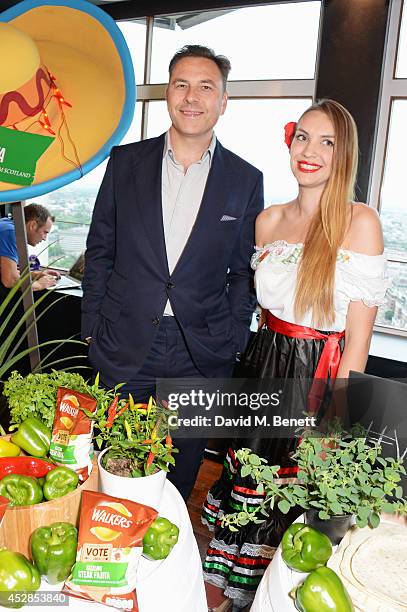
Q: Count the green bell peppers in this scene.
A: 8